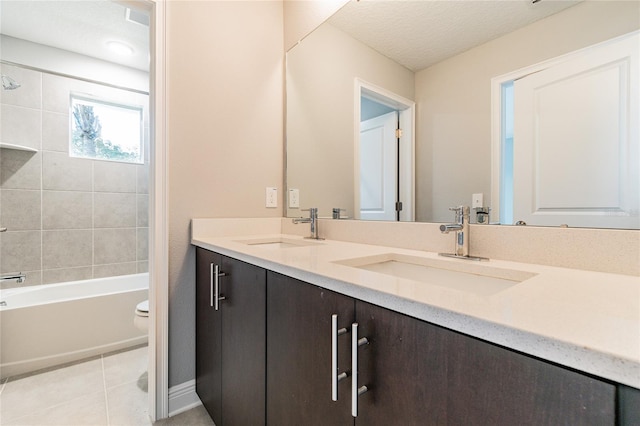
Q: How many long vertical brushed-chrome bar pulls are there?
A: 4